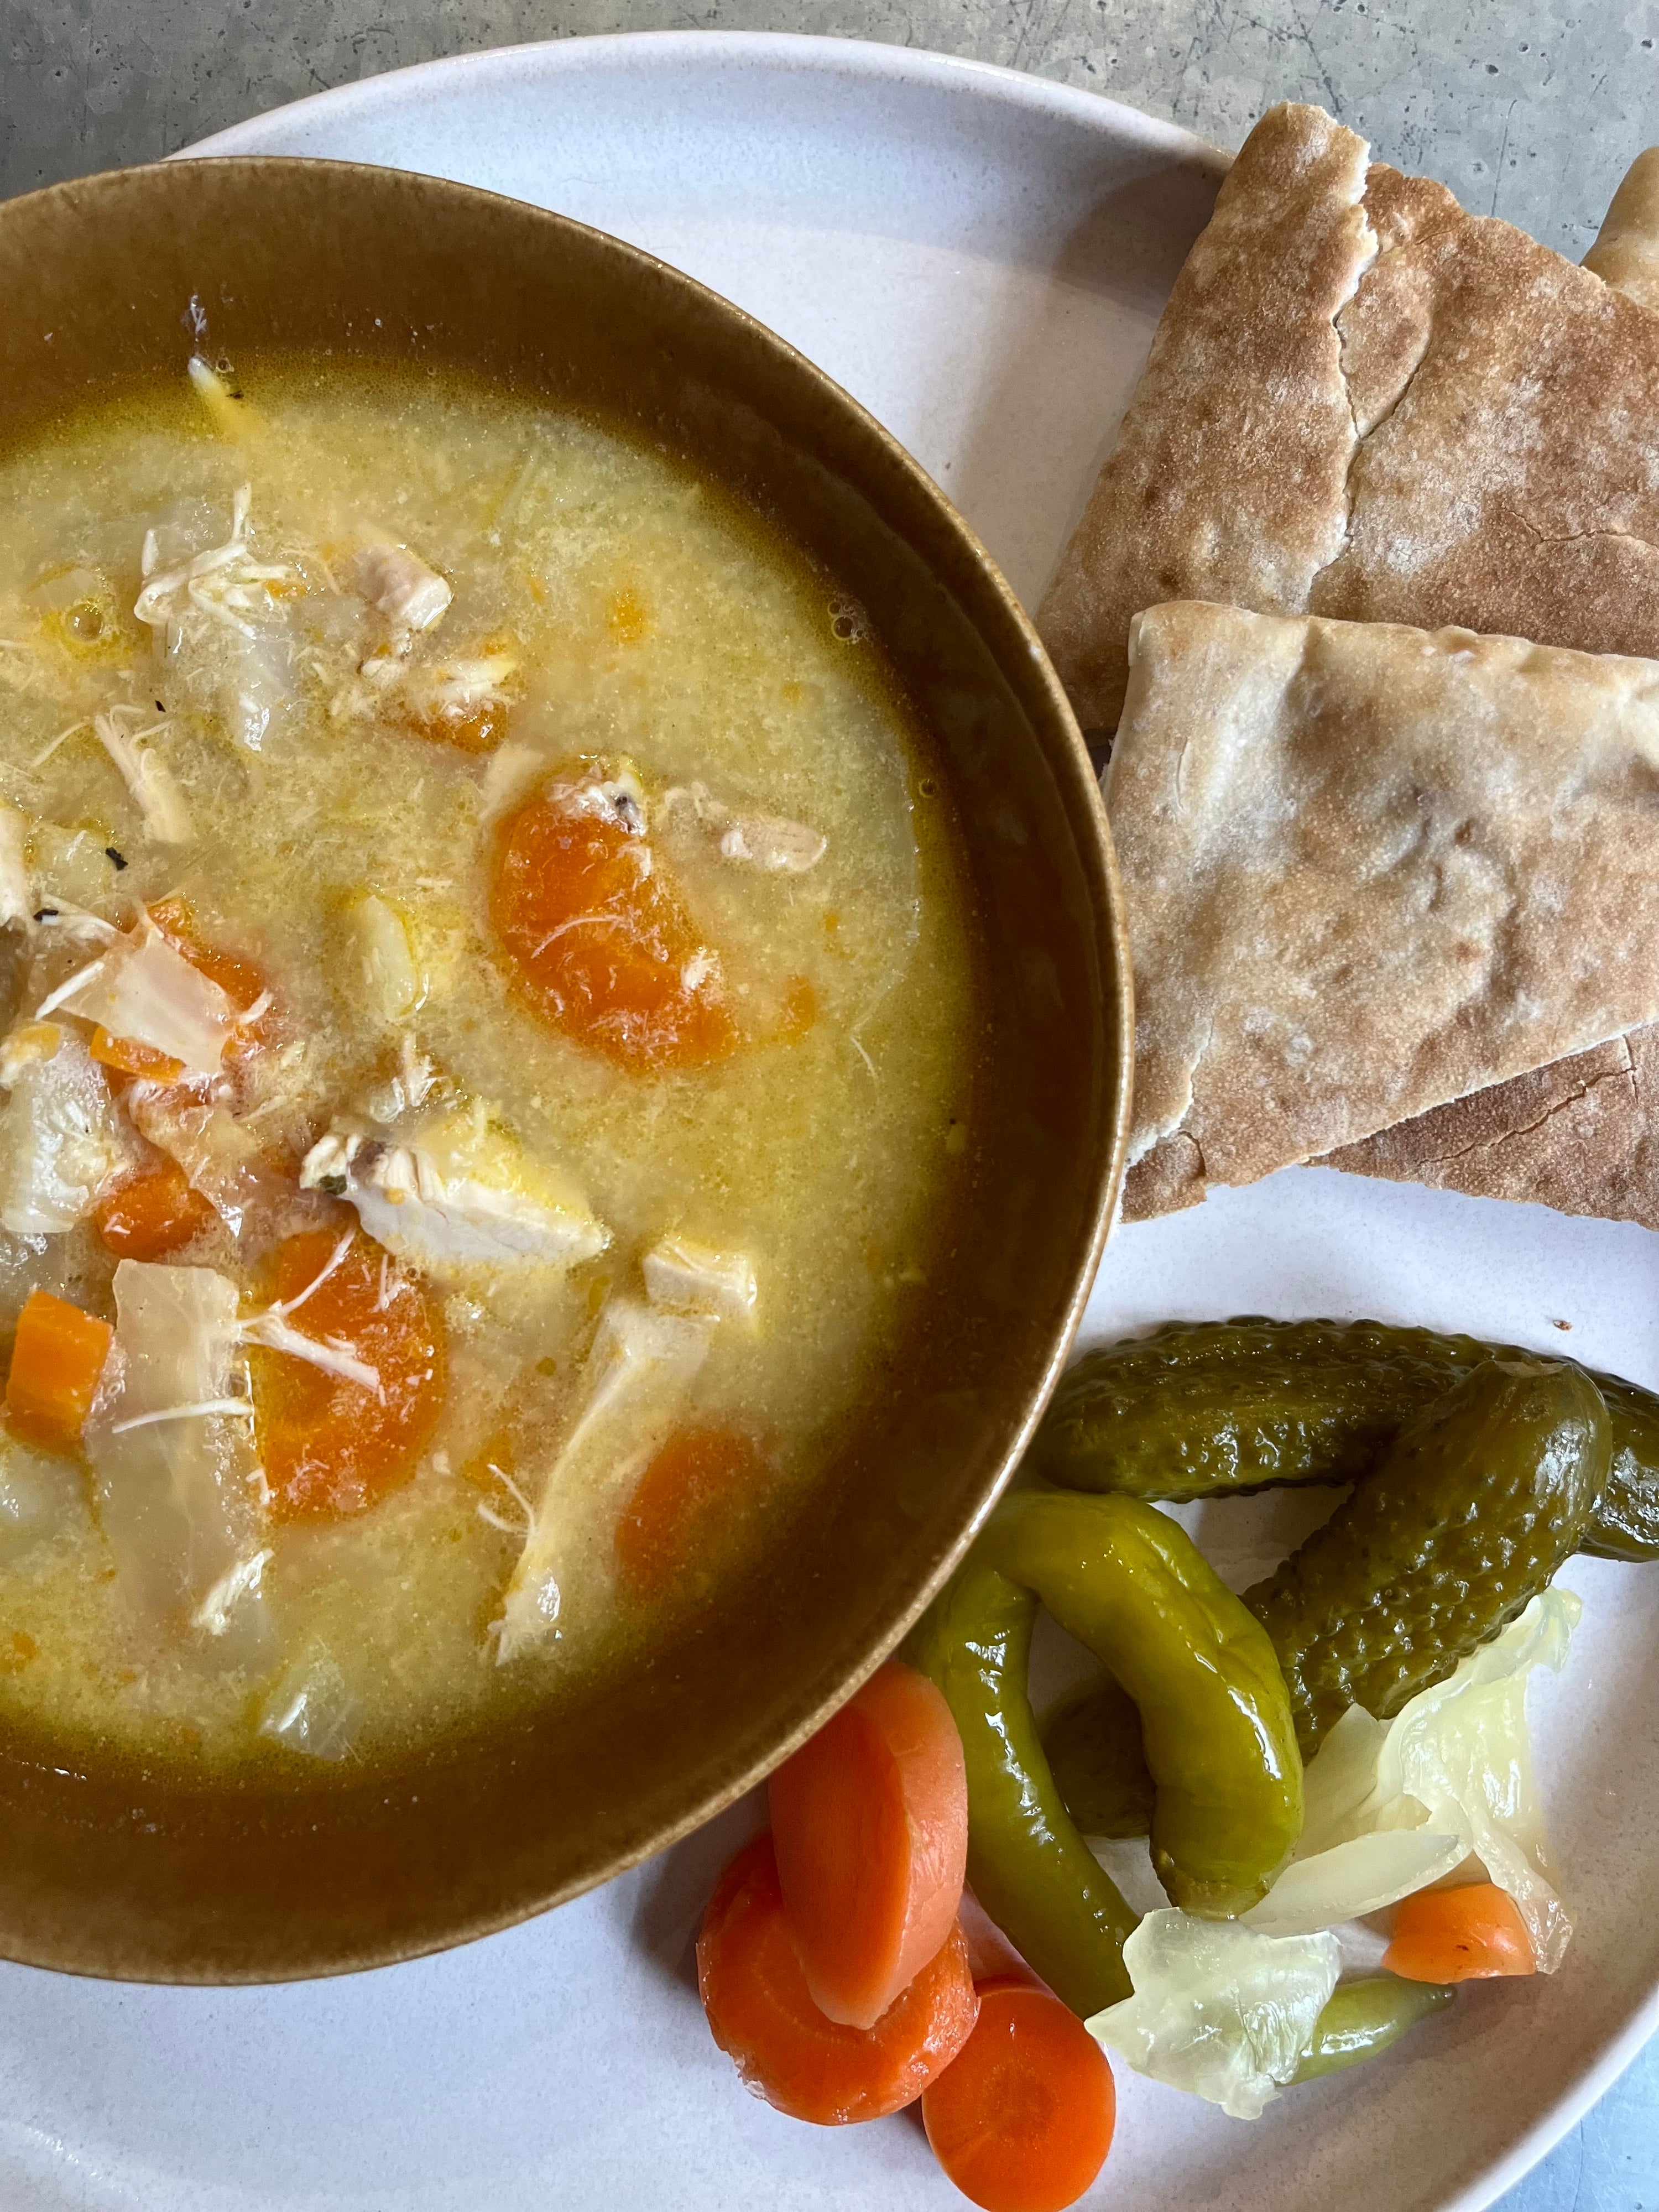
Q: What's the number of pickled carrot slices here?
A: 4